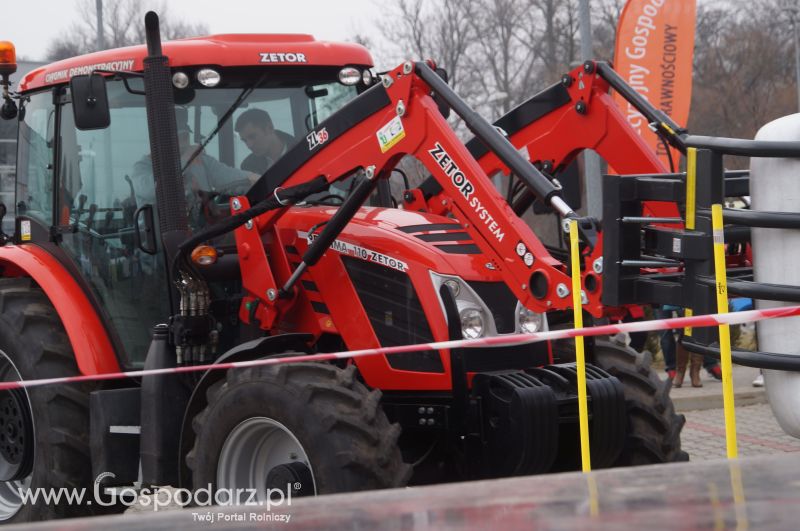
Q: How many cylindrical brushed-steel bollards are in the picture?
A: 0